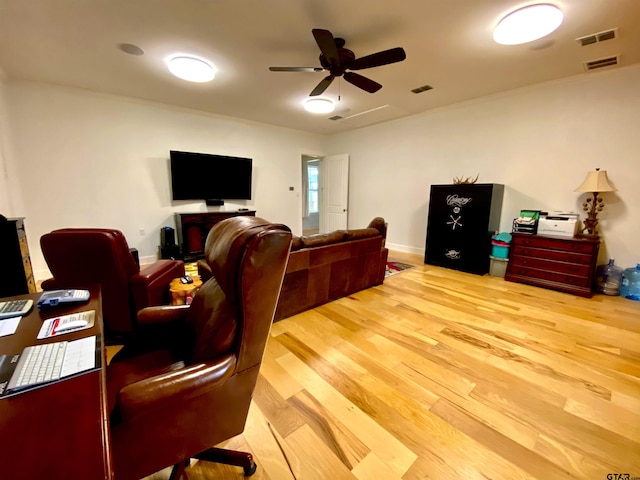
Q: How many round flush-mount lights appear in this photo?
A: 3